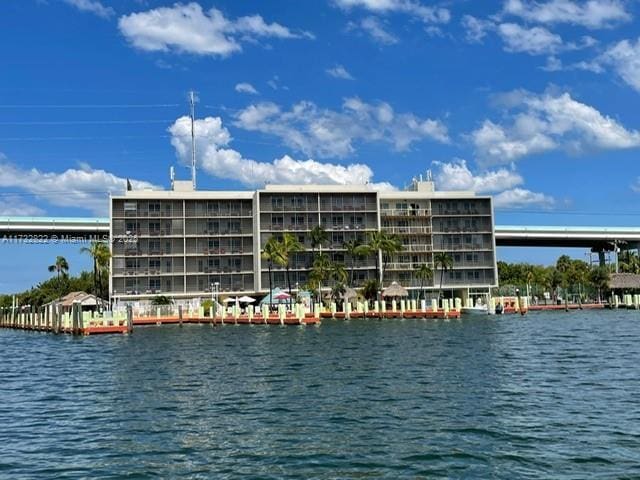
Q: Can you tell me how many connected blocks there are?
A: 3